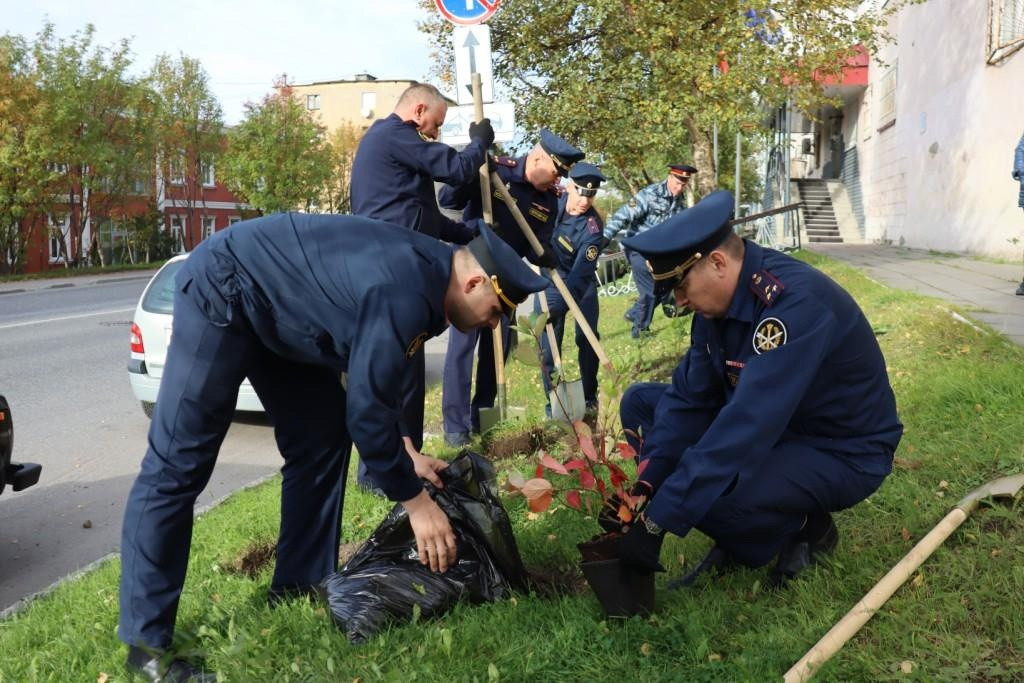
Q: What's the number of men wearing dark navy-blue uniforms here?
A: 5